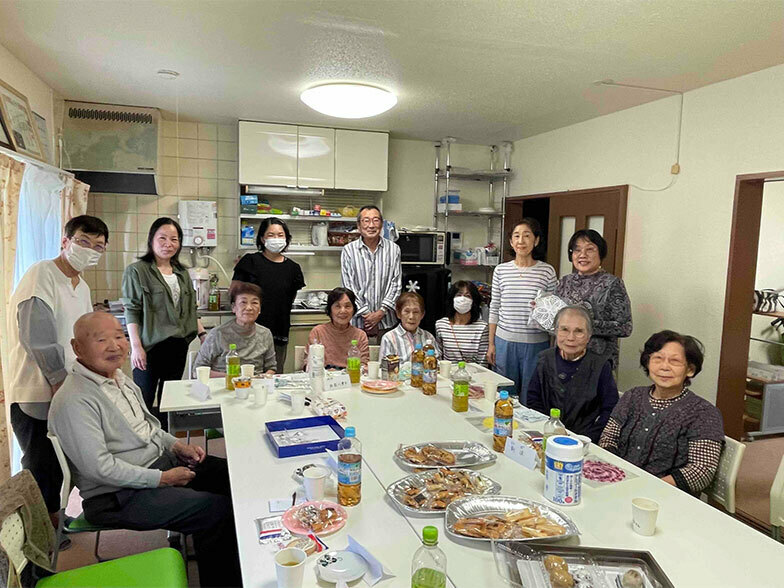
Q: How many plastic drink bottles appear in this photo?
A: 11